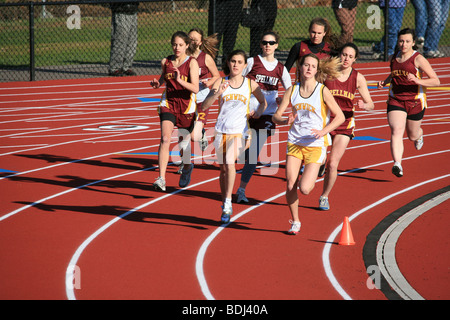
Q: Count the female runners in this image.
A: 8